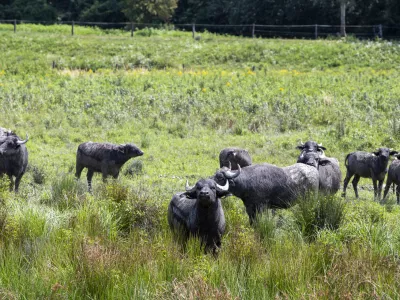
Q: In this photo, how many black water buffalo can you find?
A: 9